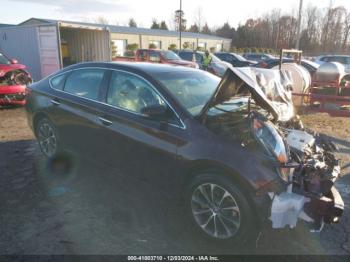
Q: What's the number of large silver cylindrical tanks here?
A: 2